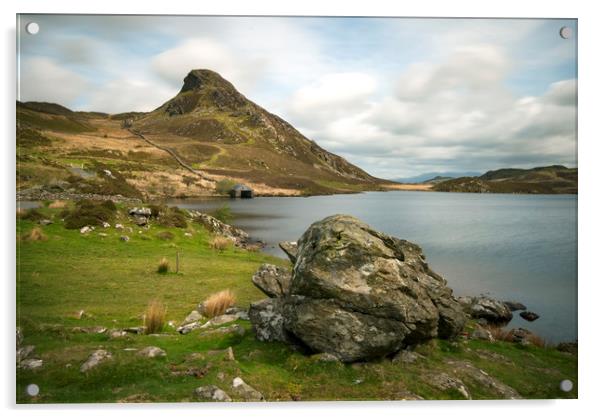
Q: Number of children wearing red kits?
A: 0